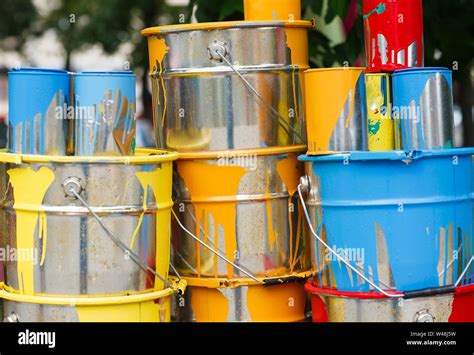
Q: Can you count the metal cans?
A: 14